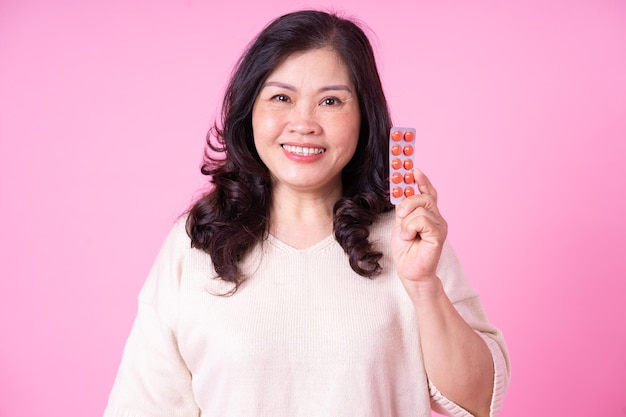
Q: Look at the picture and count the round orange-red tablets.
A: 10